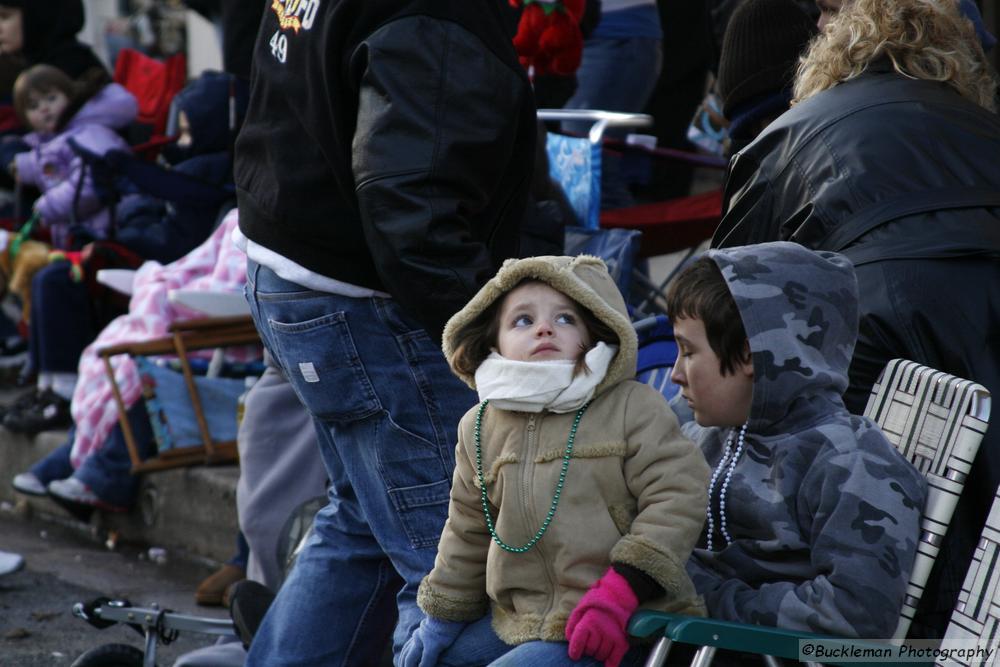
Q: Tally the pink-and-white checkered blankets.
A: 1